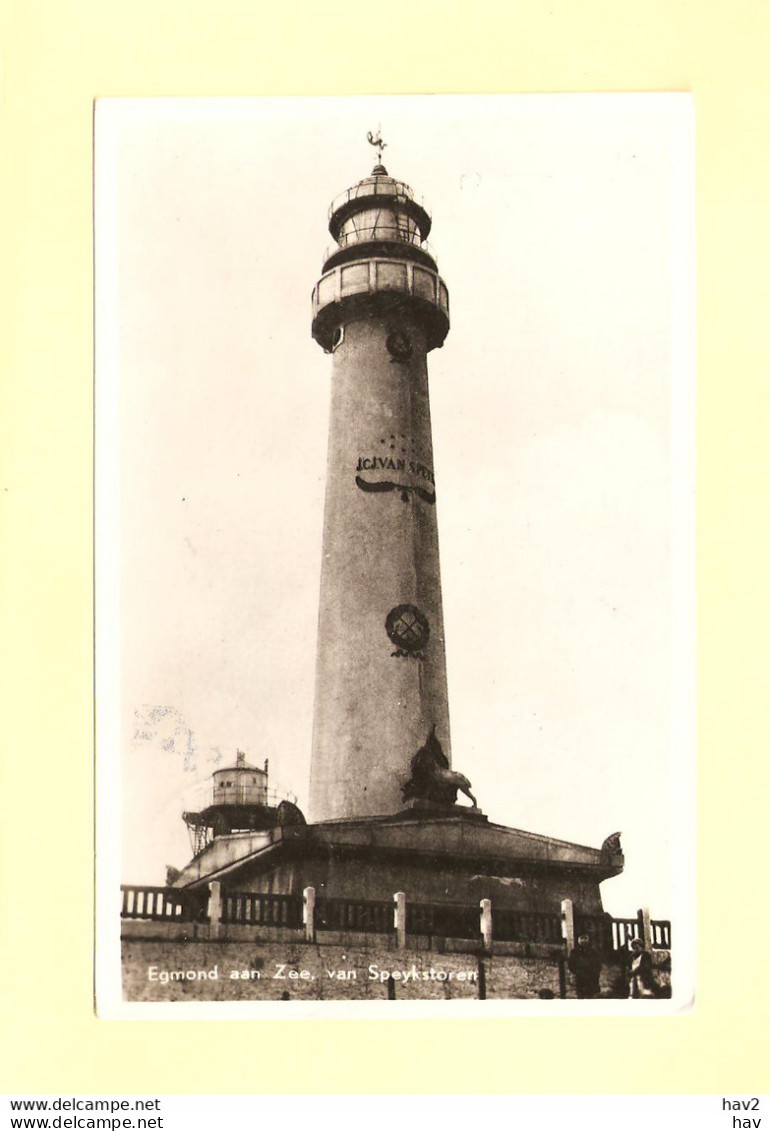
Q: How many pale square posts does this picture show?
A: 6